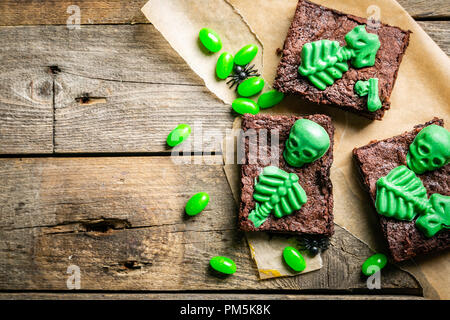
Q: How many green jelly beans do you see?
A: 11